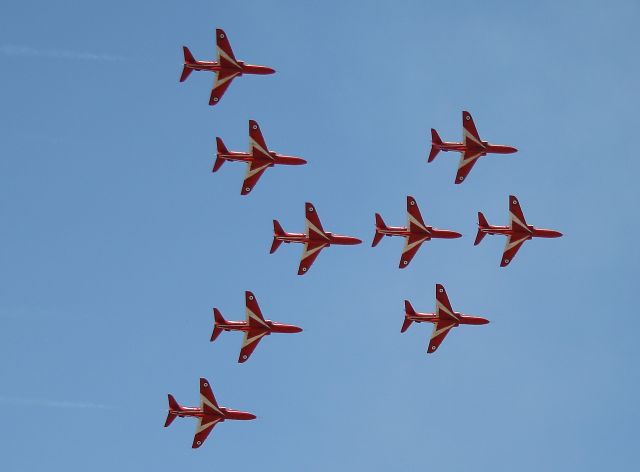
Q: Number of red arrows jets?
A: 9